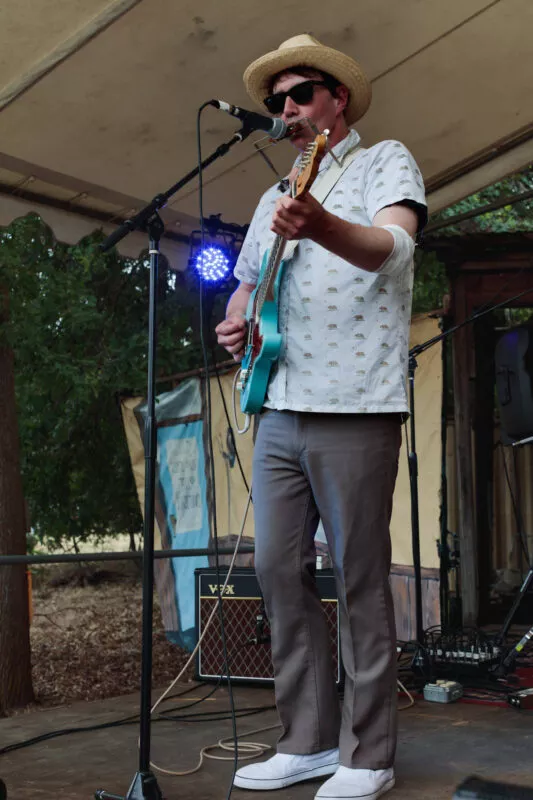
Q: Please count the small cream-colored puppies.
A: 0